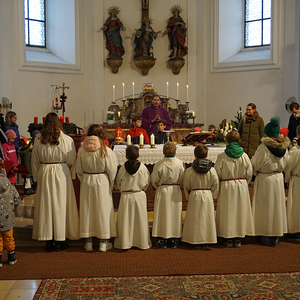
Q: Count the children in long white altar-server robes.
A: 8